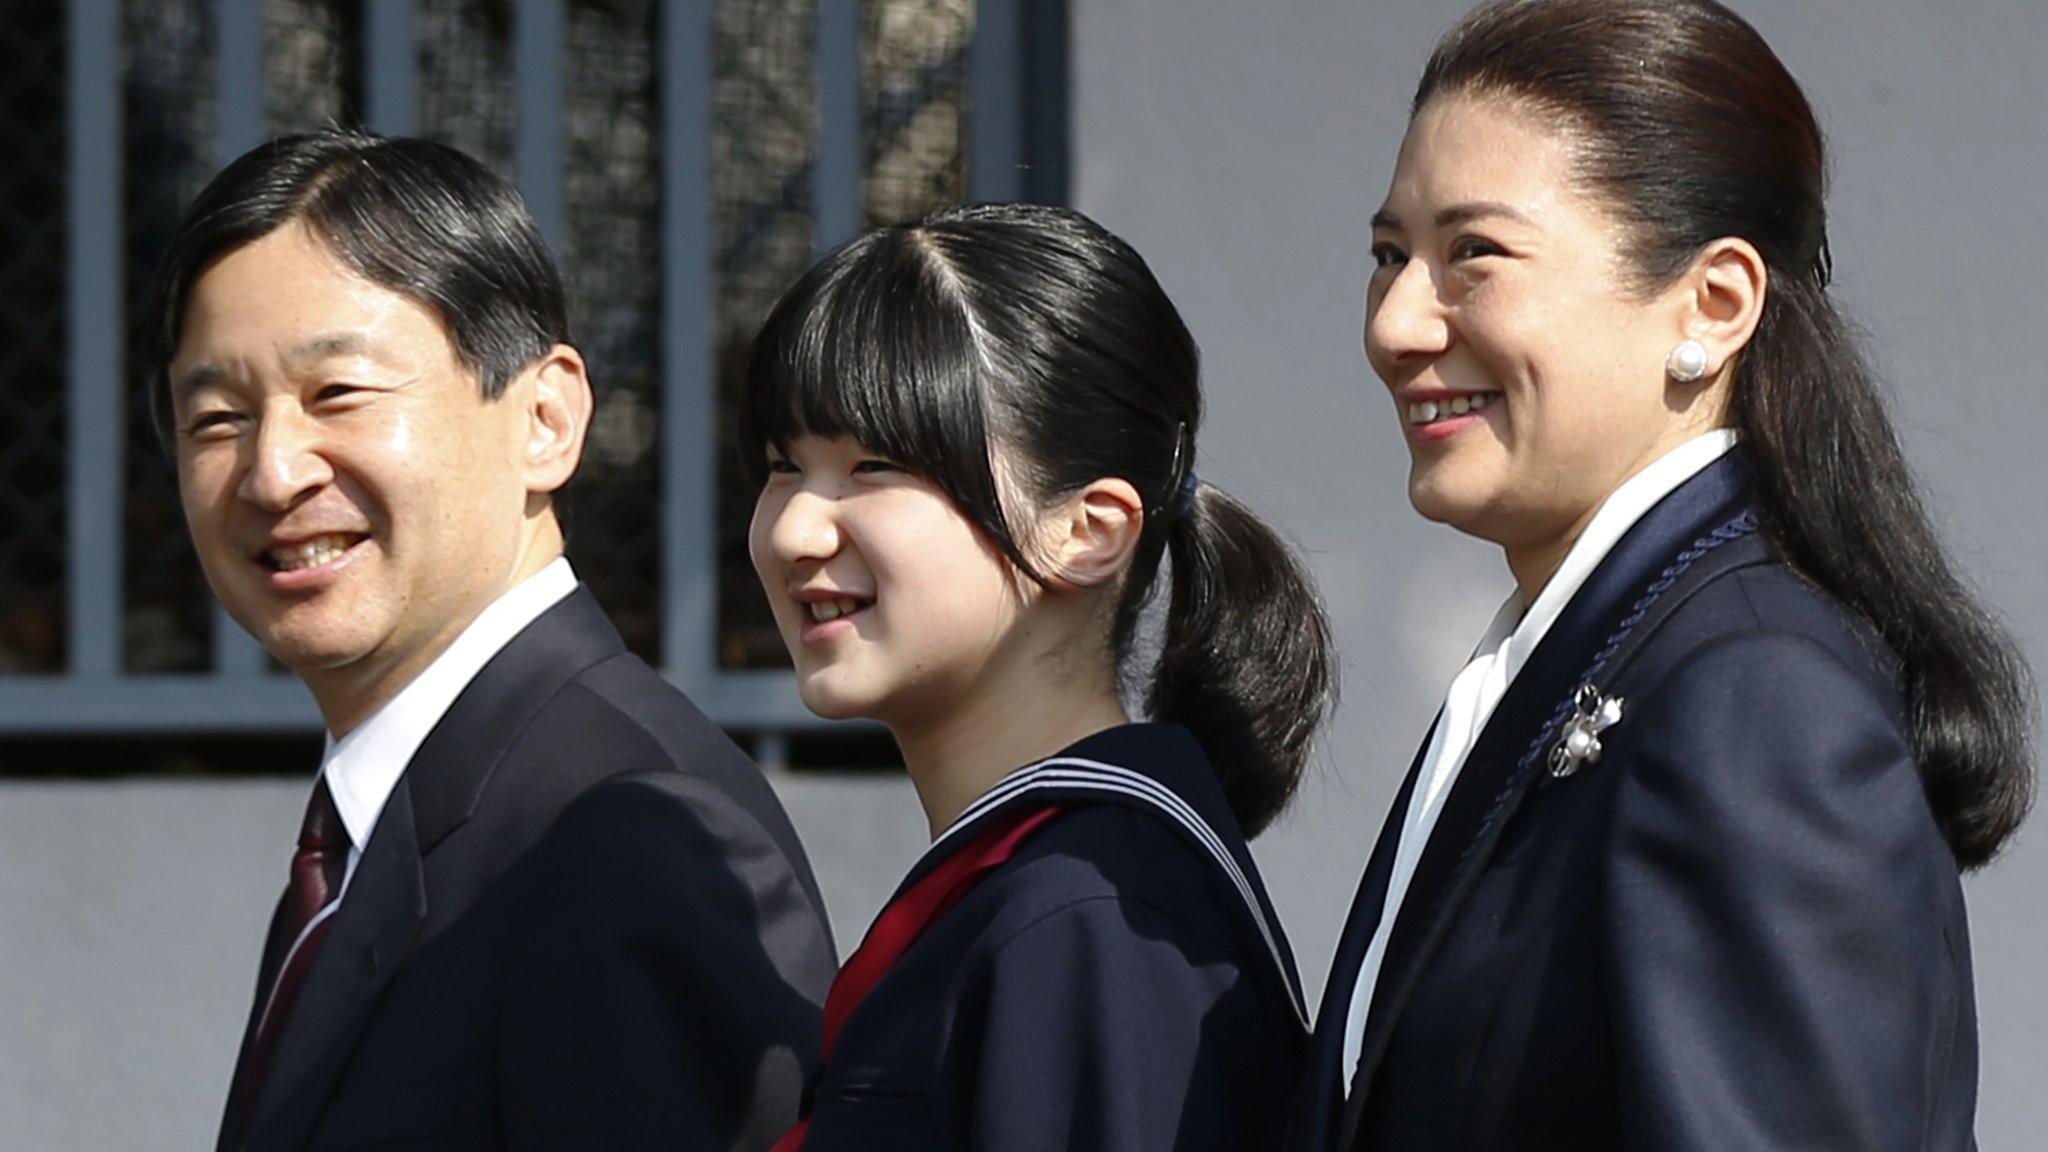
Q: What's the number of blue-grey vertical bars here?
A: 7